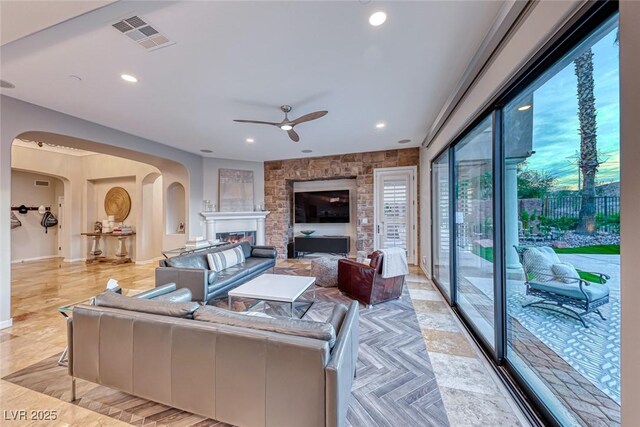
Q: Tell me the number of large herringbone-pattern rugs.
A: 1